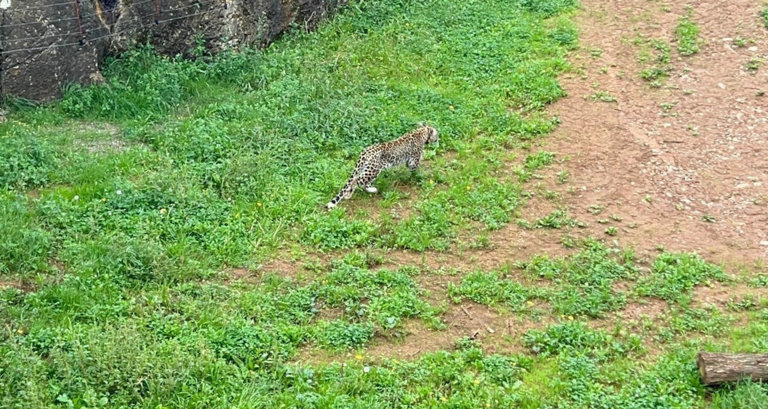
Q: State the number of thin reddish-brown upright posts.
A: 2